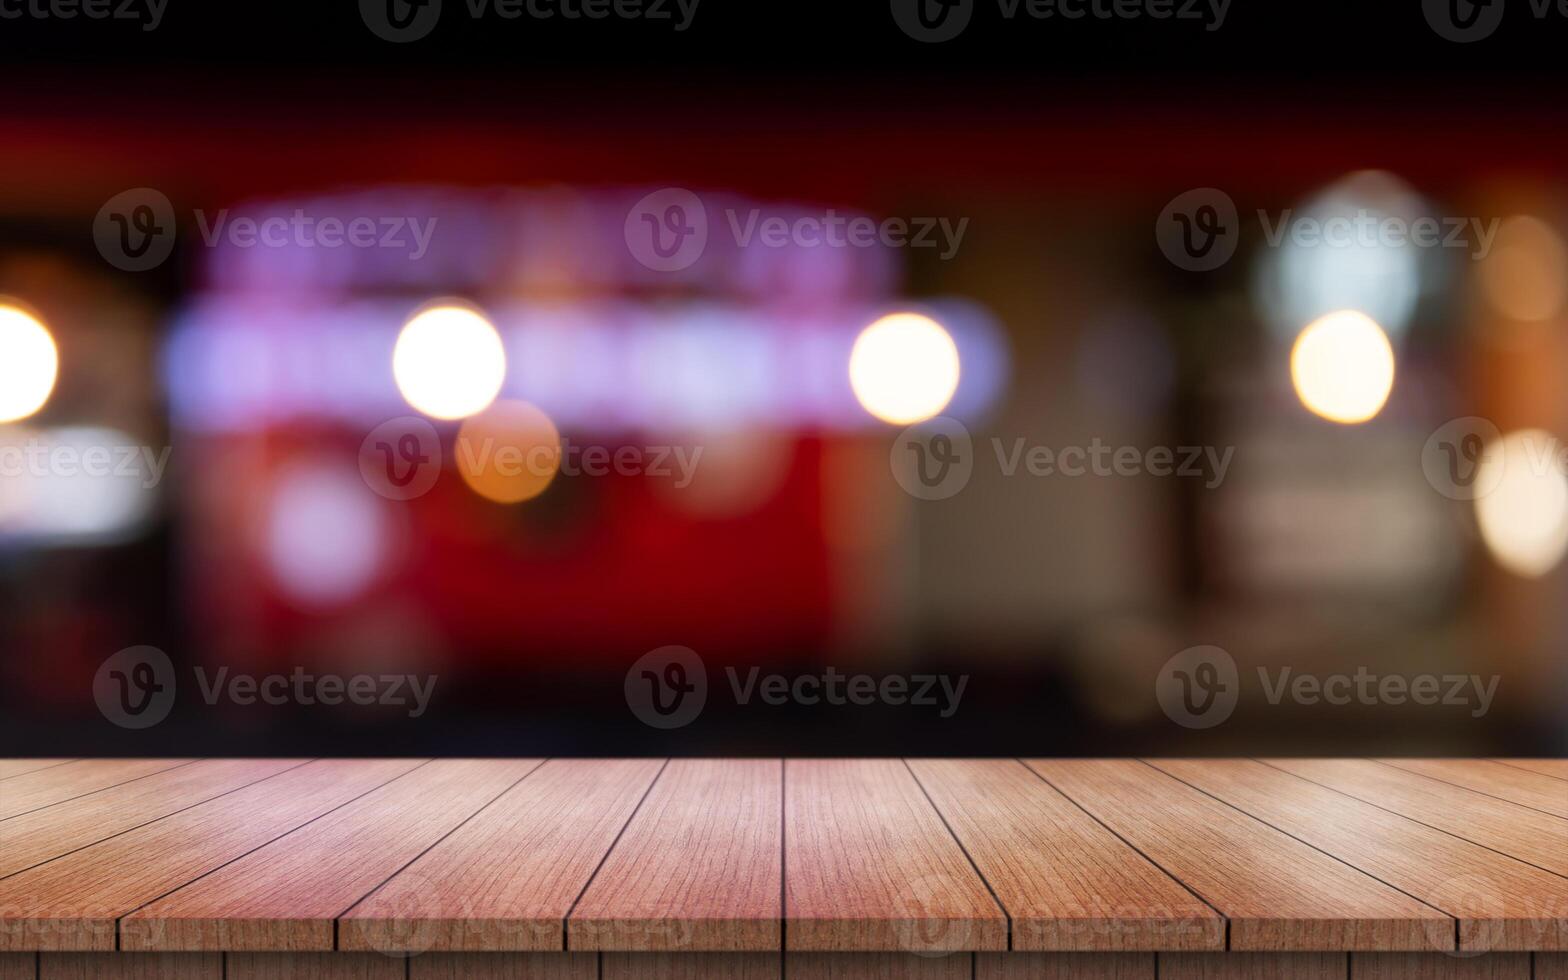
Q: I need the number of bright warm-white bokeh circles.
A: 5